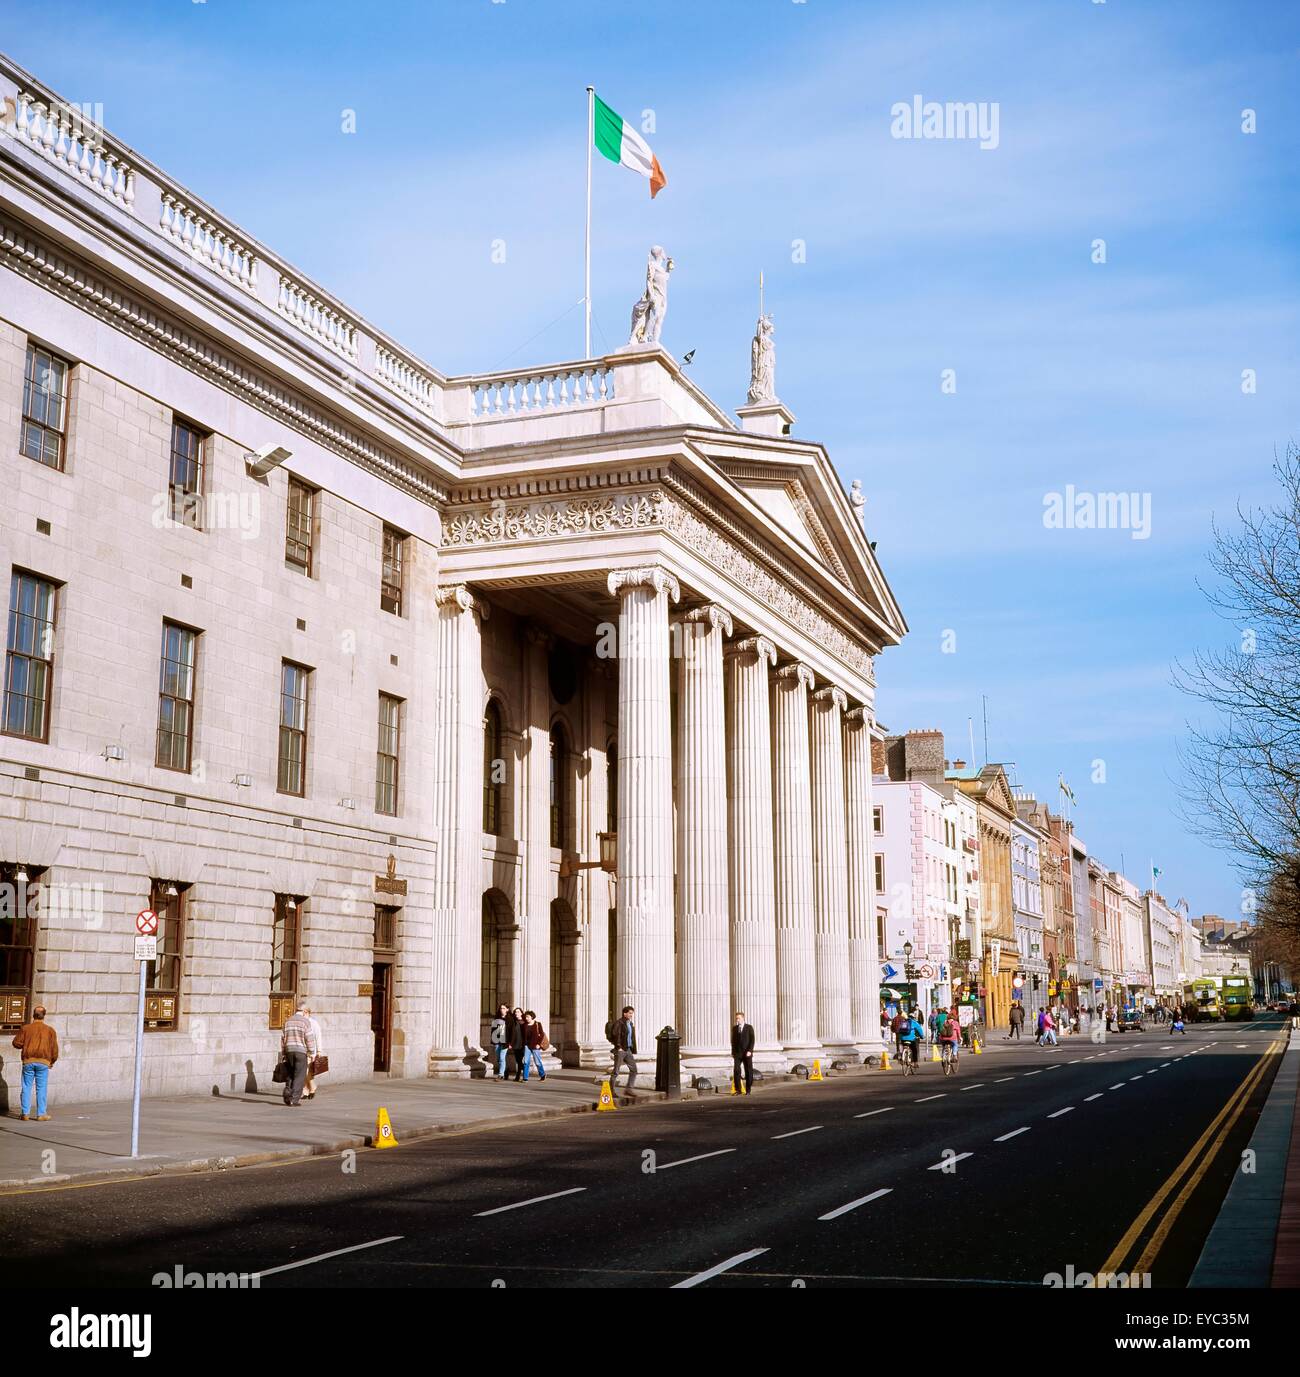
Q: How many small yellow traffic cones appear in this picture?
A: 7